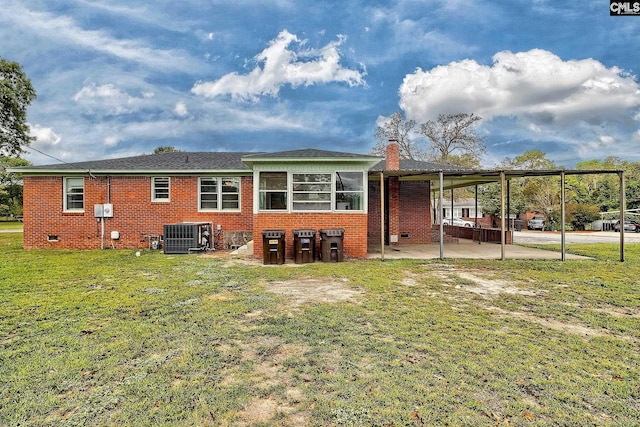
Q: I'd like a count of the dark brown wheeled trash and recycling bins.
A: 3